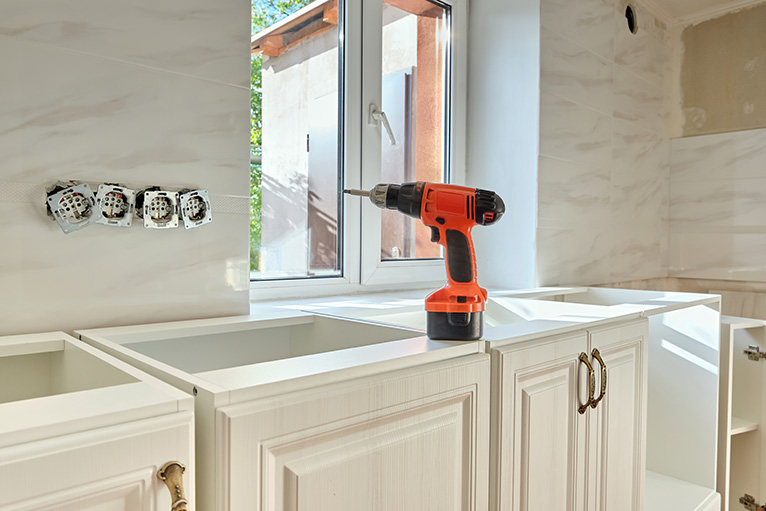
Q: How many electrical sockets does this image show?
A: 4